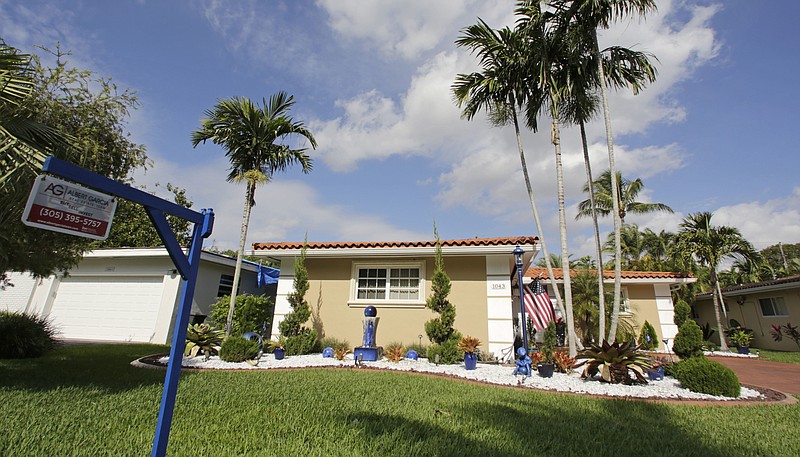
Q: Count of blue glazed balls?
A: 3